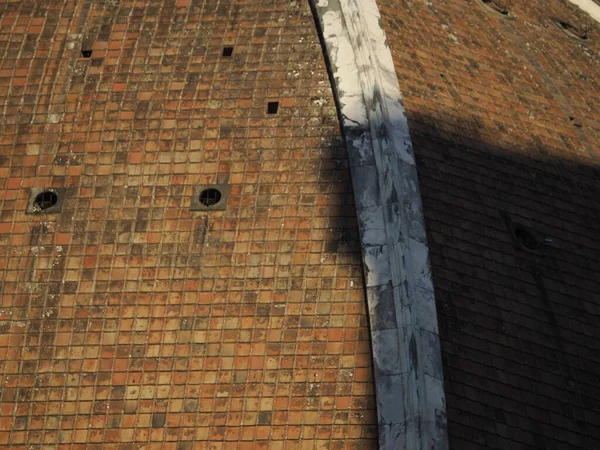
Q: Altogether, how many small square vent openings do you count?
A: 3